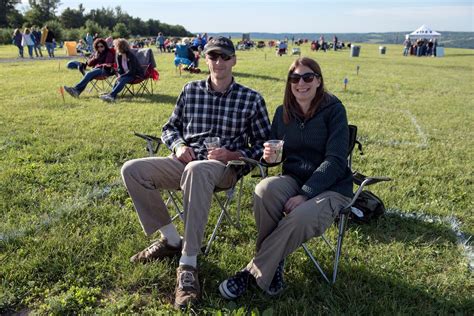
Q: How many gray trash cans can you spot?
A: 2